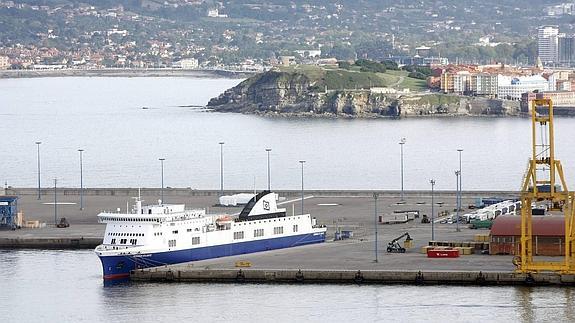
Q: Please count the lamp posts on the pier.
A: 12